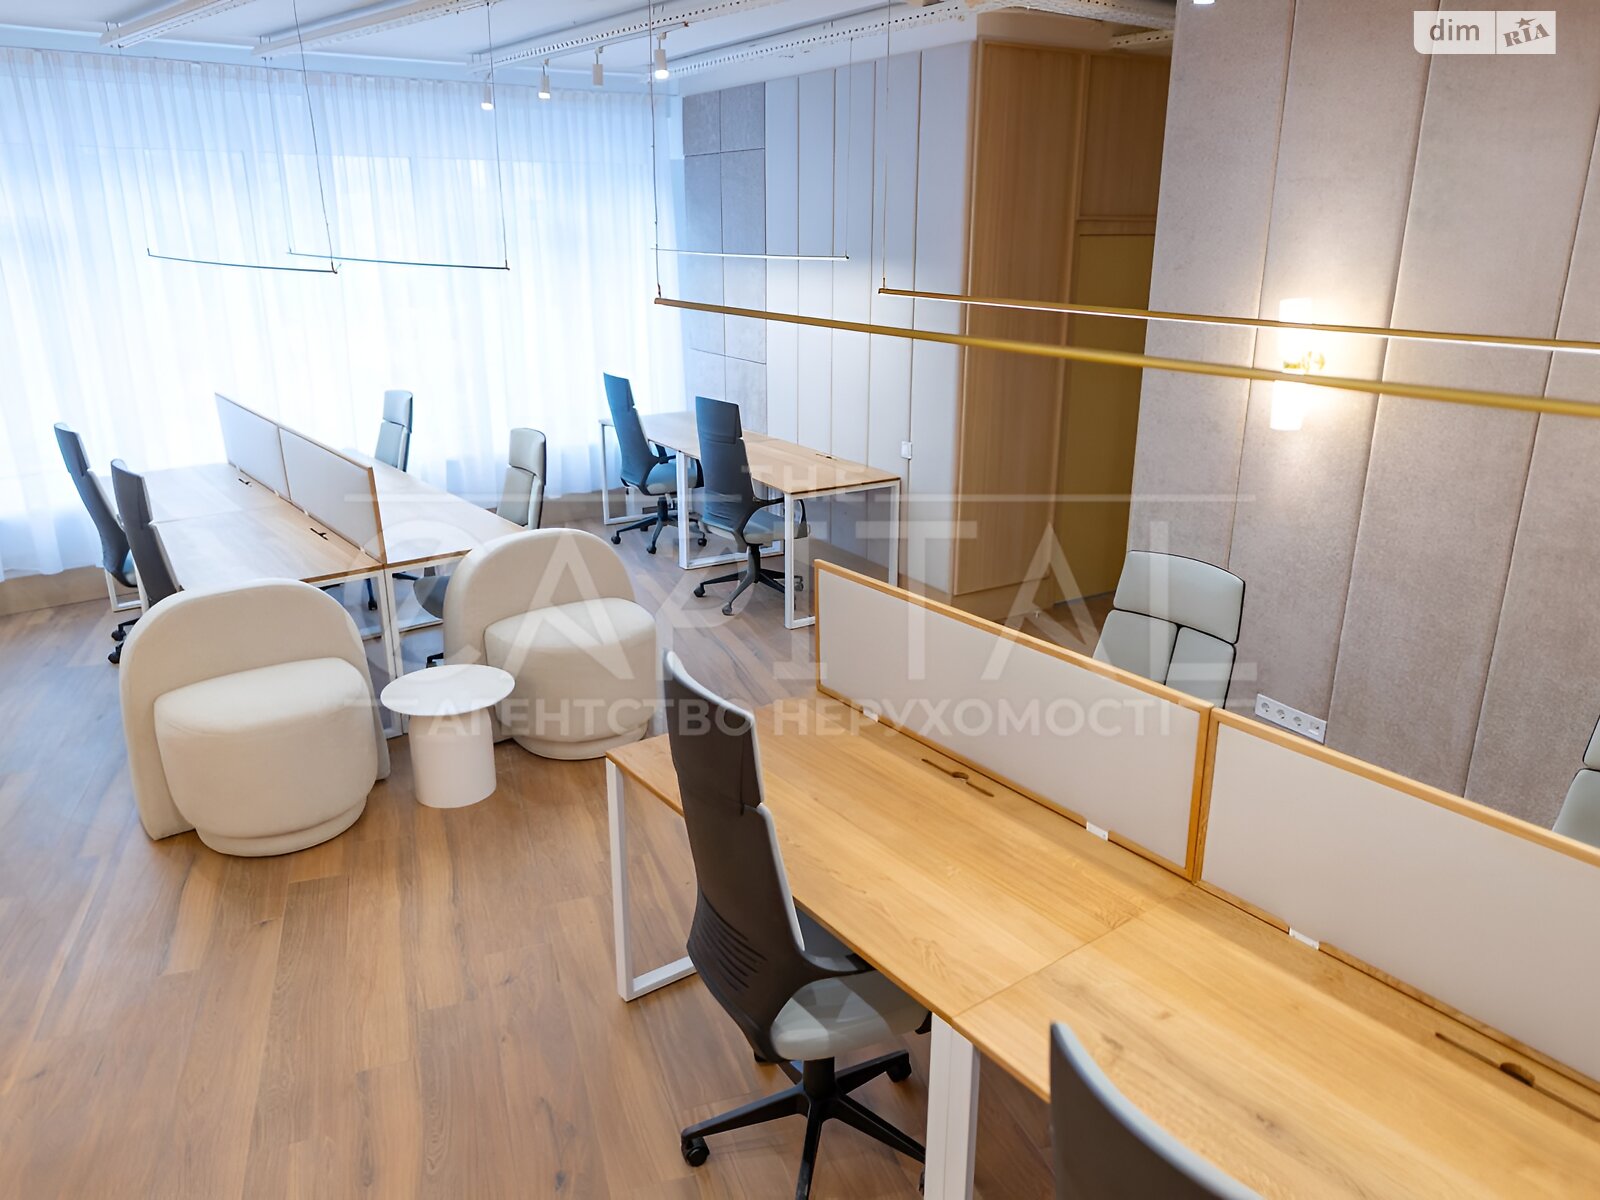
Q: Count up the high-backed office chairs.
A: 10